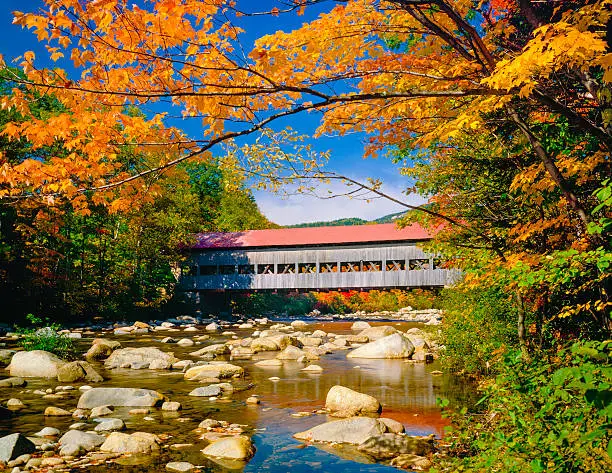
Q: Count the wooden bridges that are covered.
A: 1